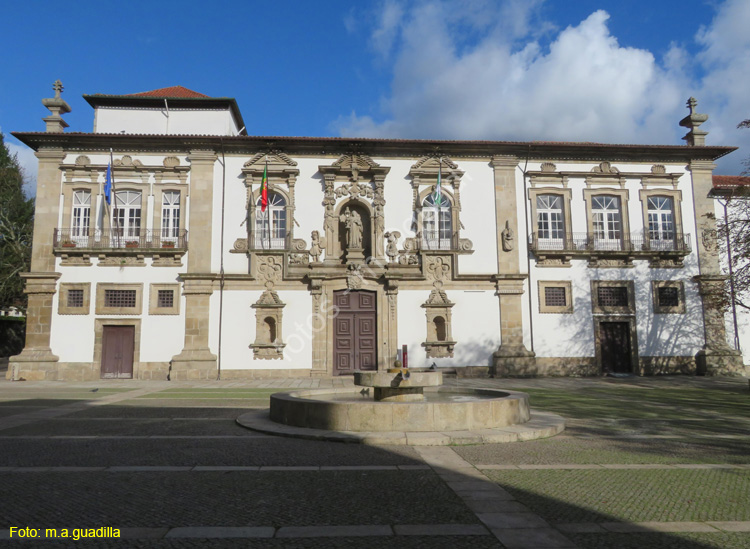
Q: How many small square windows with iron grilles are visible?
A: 6